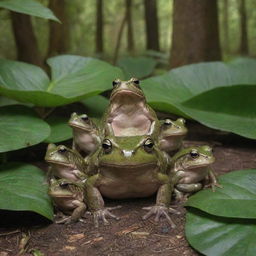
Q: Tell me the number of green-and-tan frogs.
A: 7